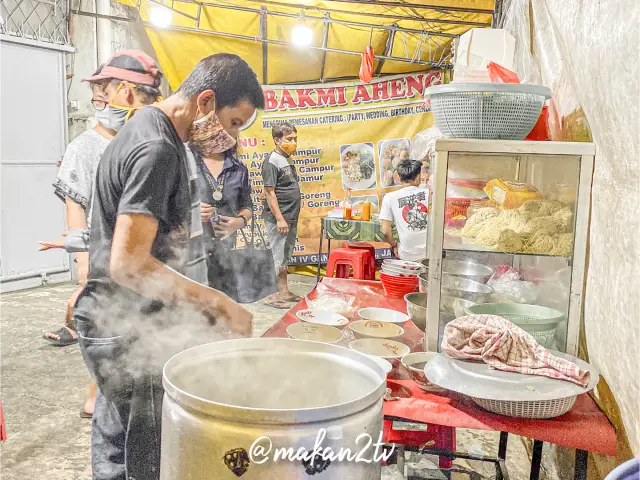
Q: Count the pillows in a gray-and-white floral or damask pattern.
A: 0